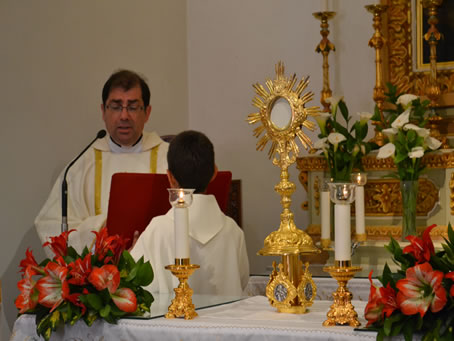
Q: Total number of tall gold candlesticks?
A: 3